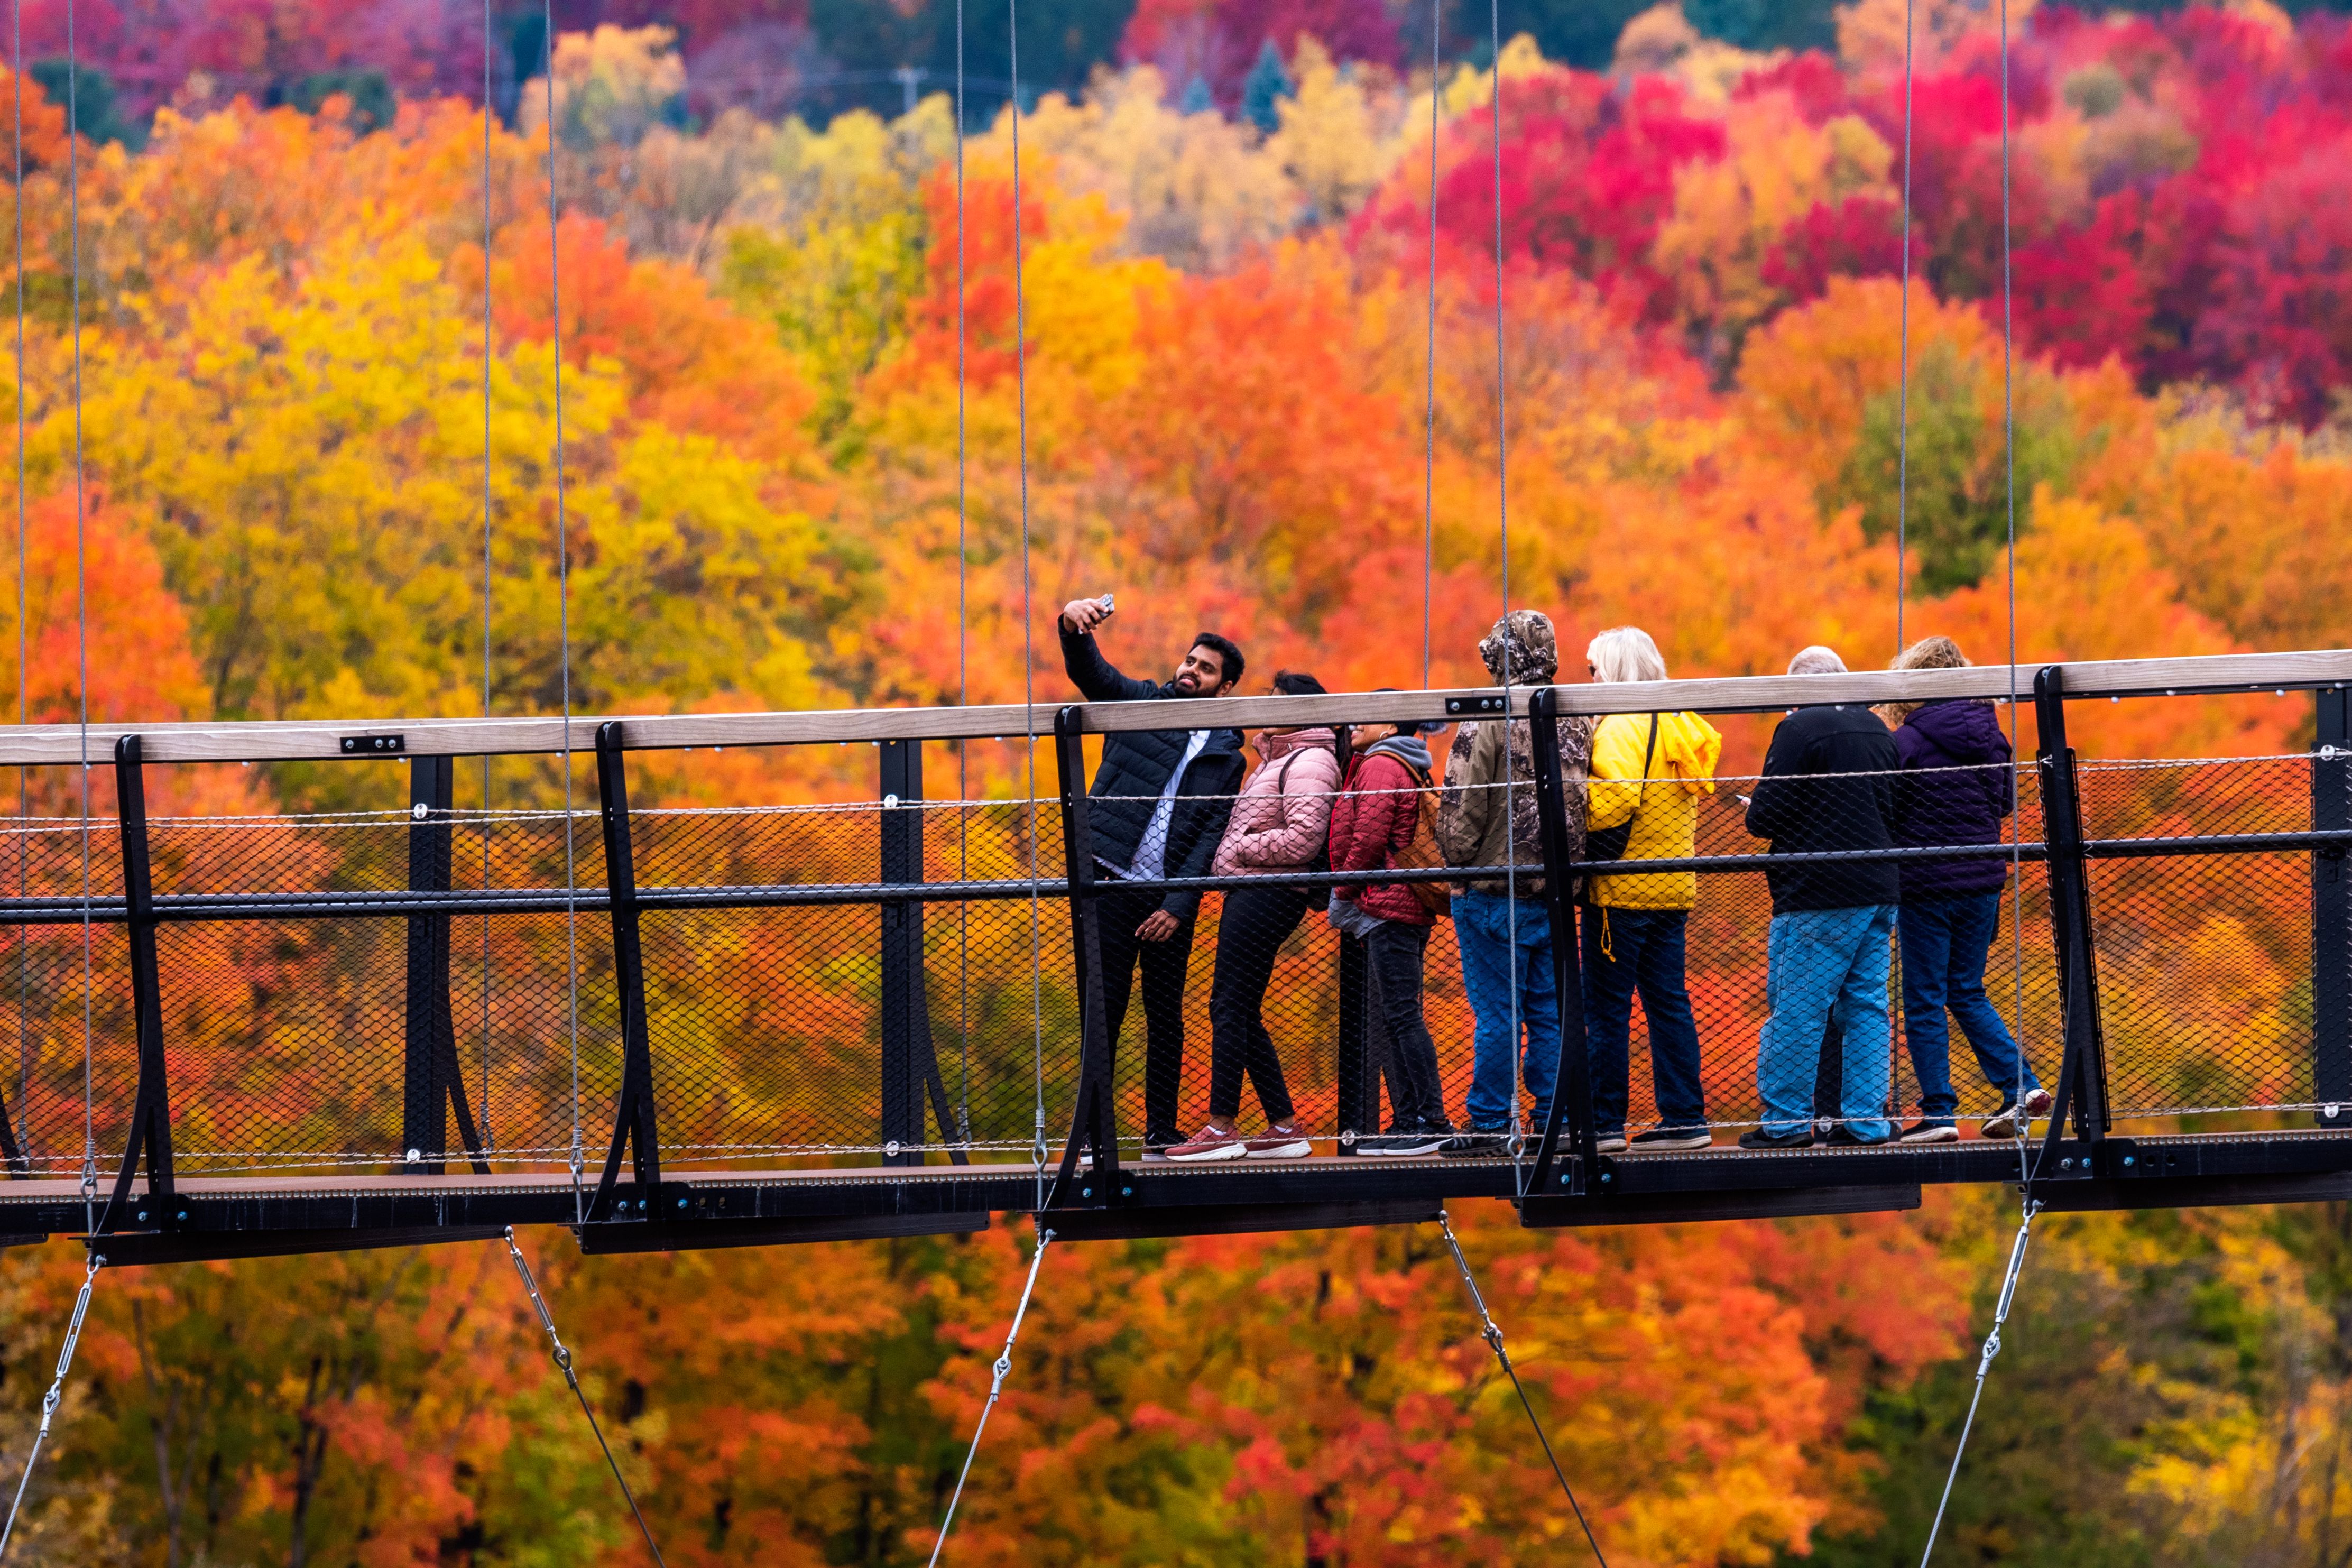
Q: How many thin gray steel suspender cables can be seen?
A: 10